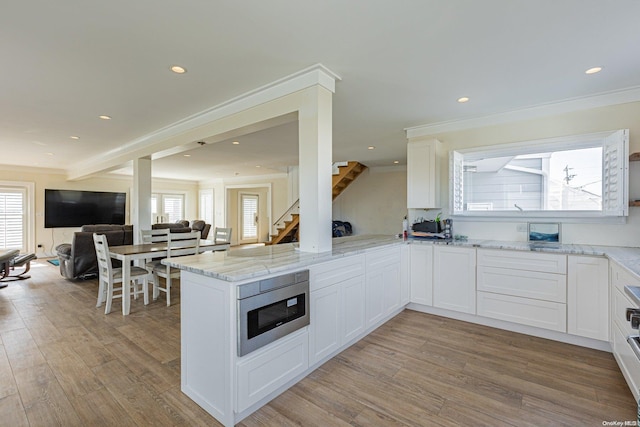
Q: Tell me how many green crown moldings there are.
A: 0